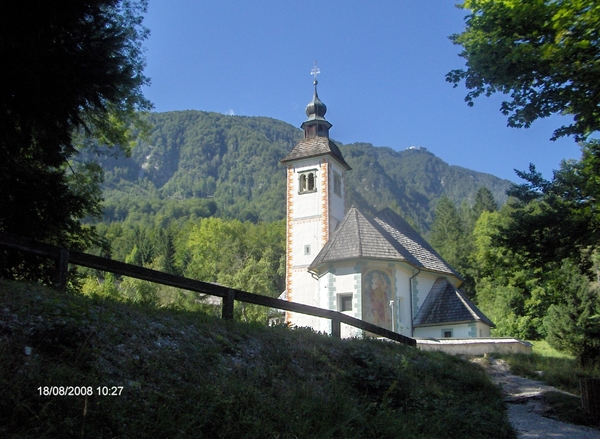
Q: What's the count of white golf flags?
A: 0